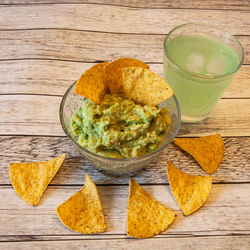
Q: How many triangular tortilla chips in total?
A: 8